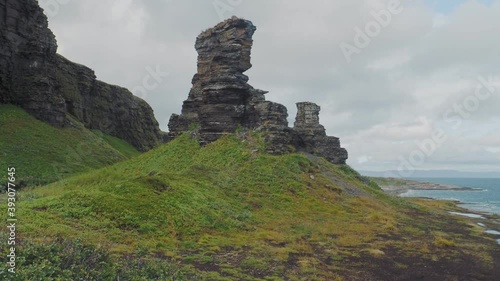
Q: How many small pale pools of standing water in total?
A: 4